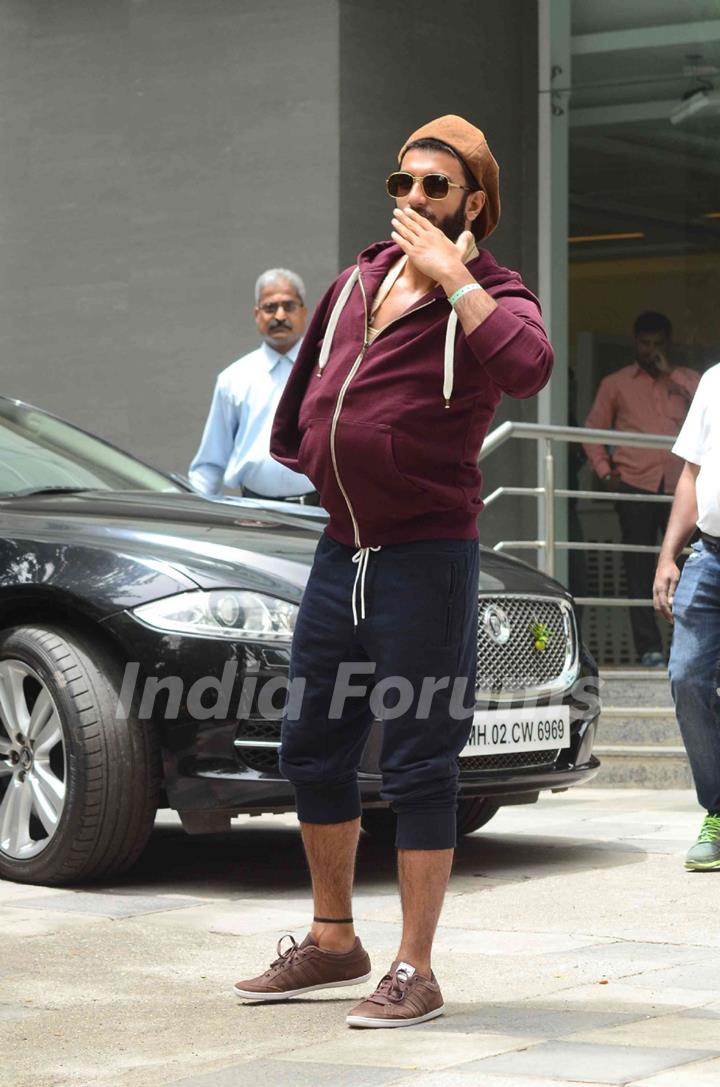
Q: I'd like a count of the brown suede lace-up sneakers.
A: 2